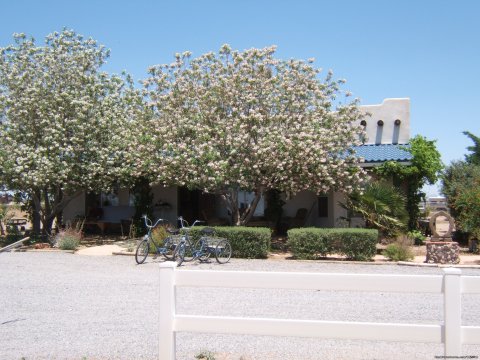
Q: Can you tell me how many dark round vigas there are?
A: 3